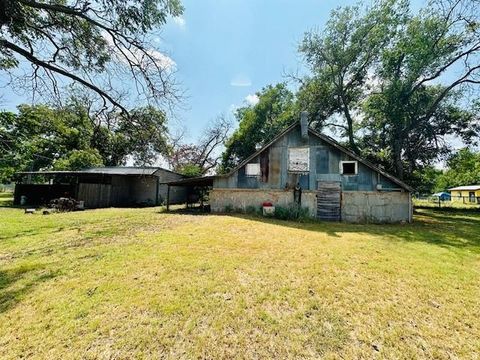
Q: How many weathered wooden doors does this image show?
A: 1